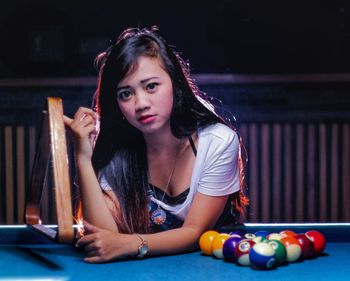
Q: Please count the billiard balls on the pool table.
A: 15